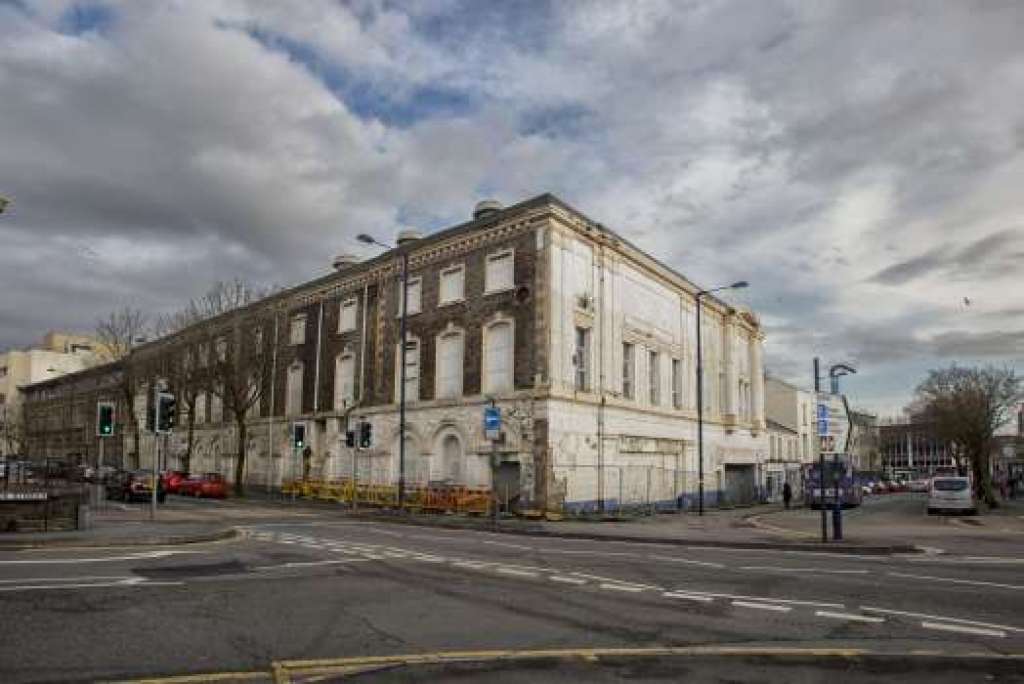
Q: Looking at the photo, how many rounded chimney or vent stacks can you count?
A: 3